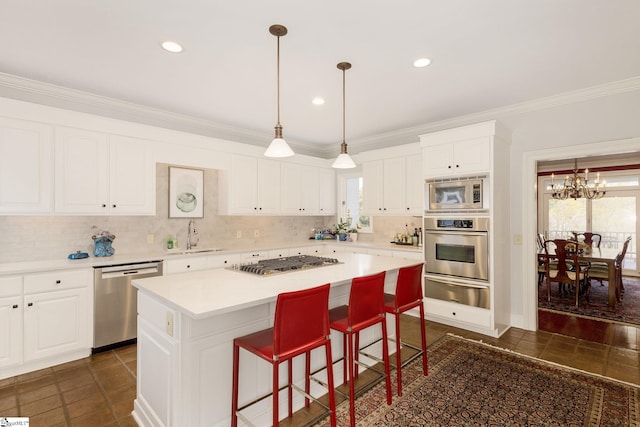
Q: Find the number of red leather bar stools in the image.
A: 3